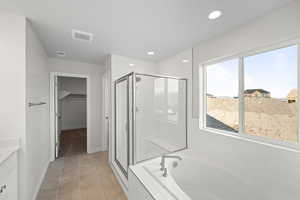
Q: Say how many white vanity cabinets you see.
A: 1